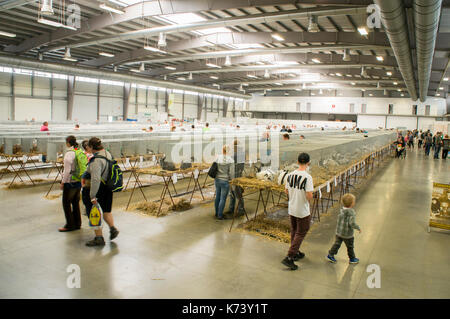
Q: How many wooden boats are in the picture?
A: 0